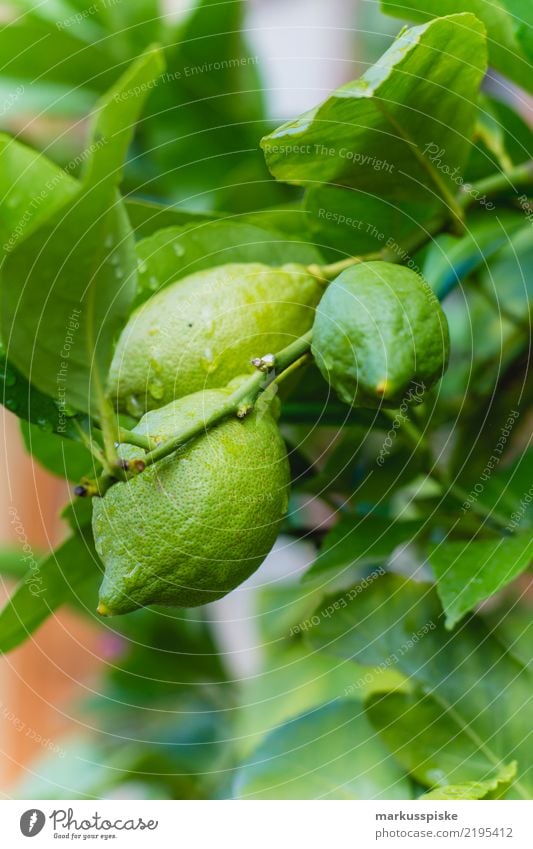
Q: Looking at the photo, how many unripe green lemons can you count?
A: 3